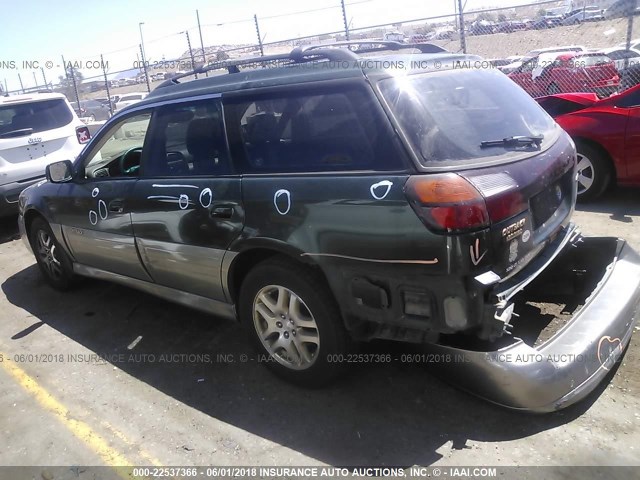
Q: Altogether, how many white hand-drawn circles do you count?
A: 7